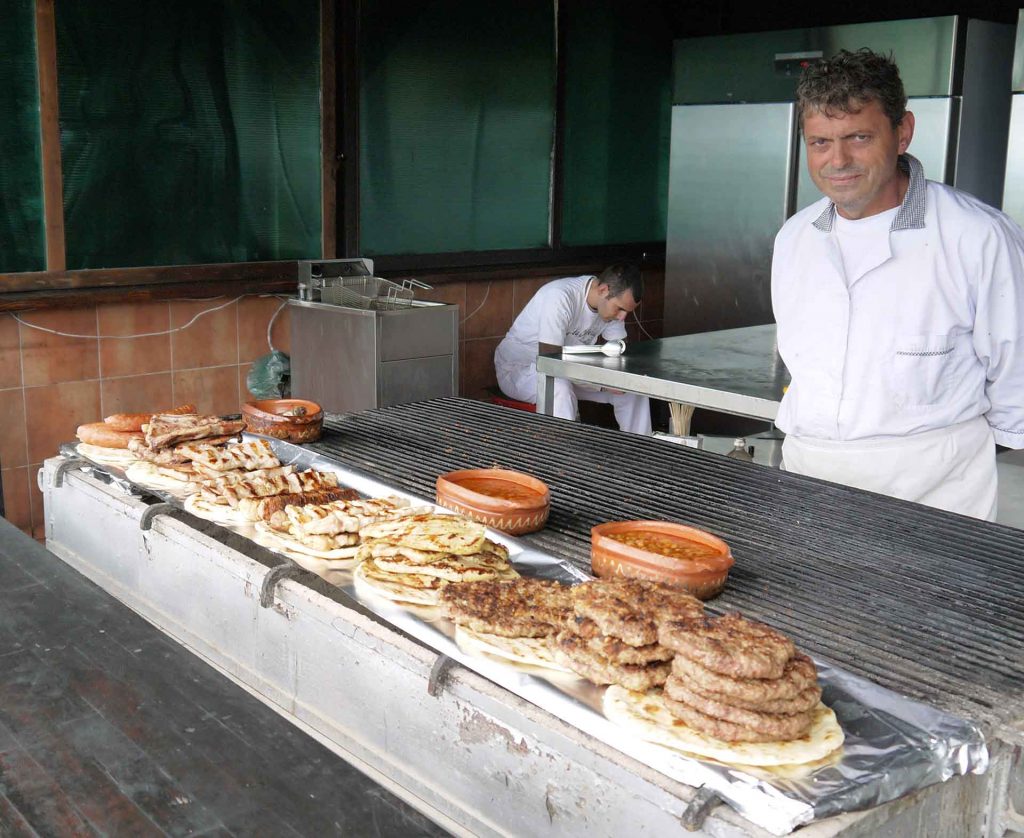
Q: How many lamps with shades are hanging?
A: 0